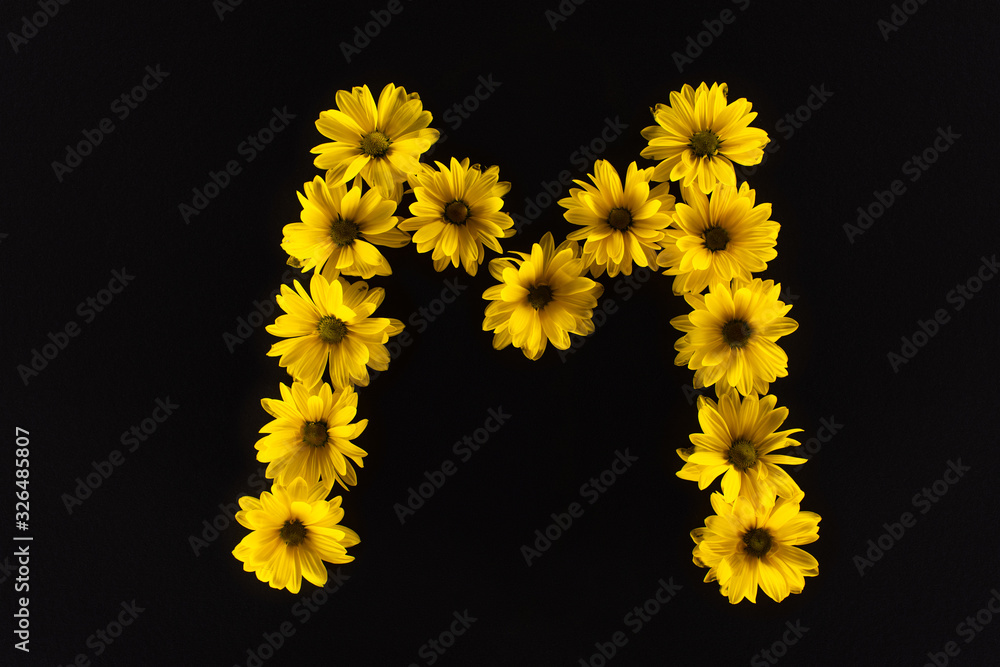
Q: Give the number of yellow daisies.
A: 13